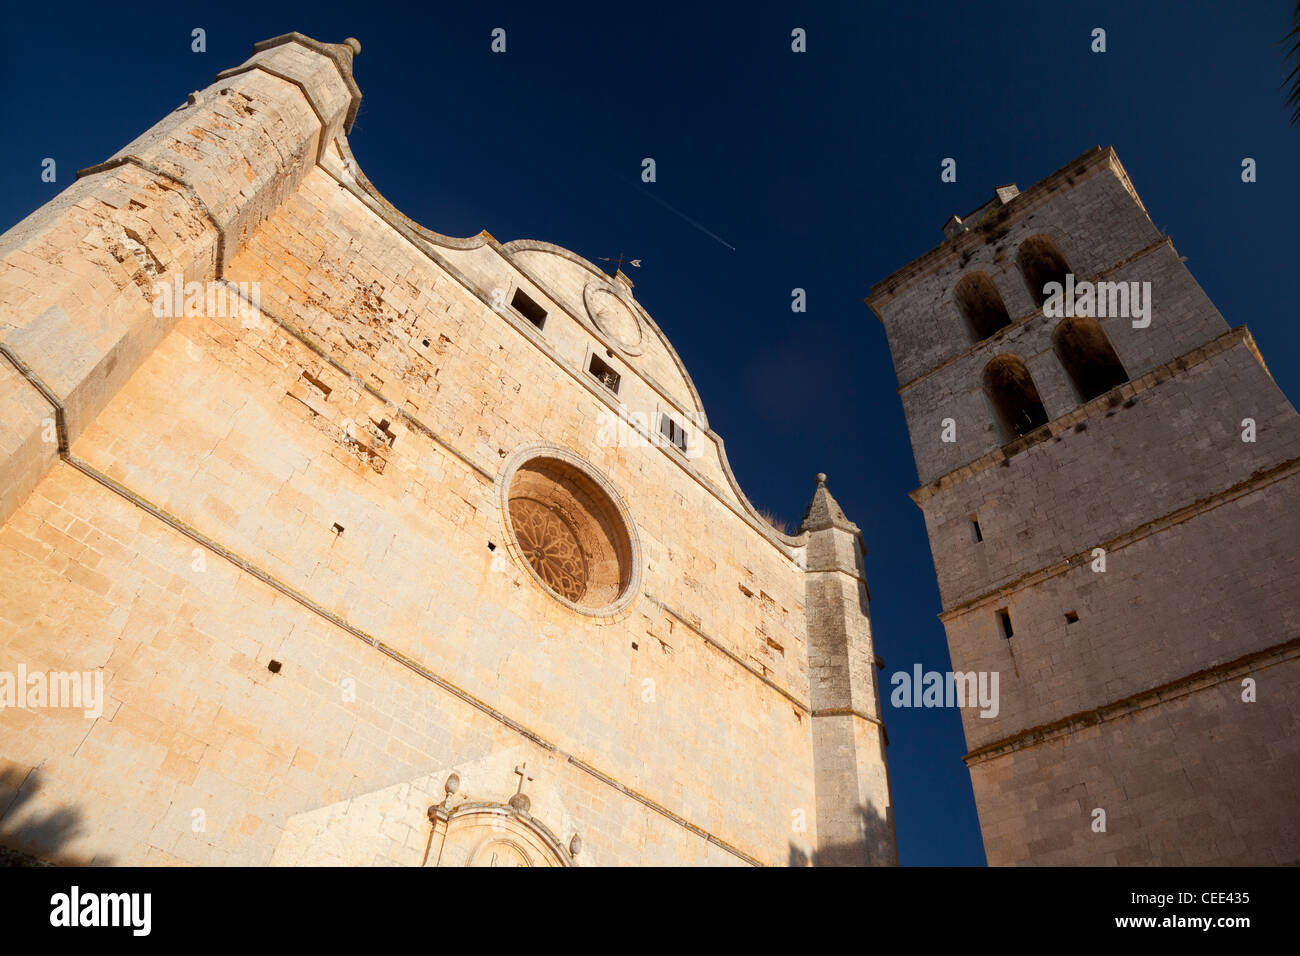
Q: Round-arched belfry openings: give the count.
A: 4